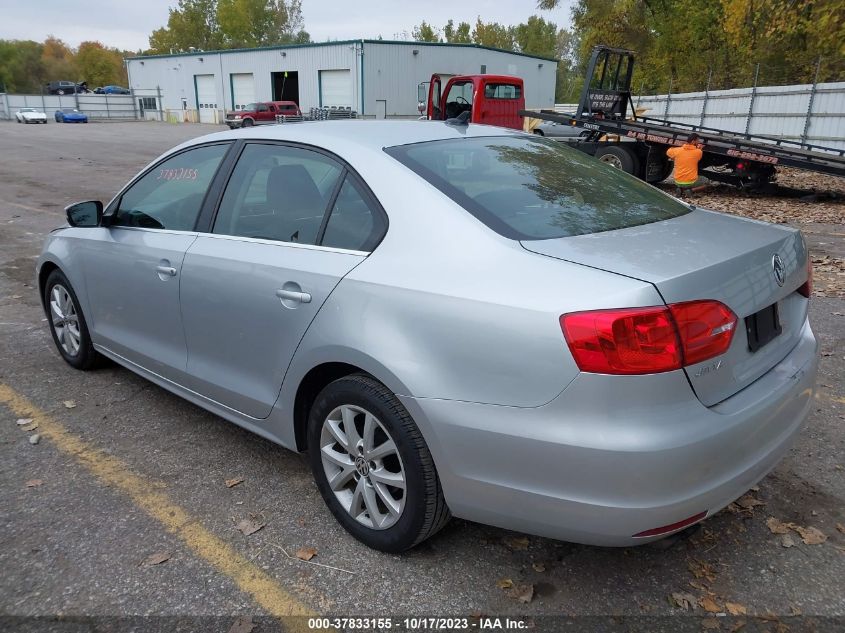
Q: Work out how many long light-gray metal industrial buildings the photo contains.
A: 1